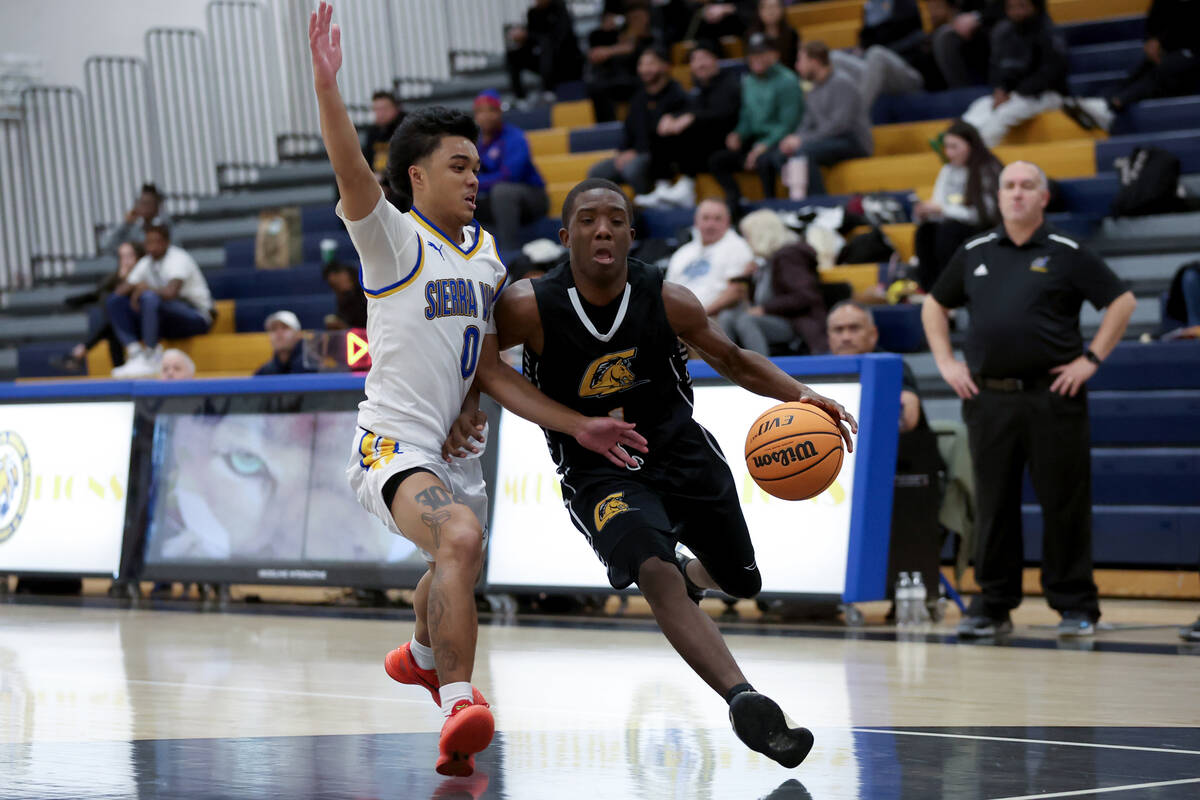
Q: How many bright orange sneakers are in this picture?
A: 2